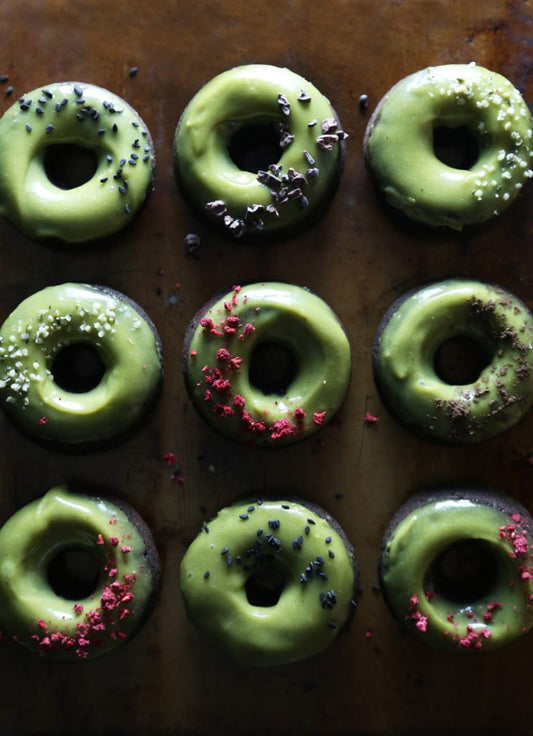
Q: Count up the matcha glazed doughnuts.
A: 9